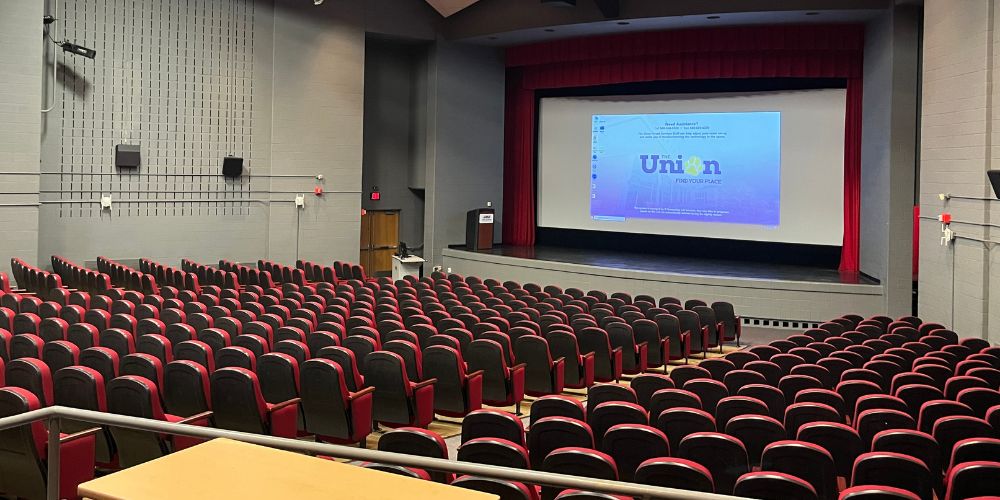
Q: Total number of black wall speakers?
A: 3